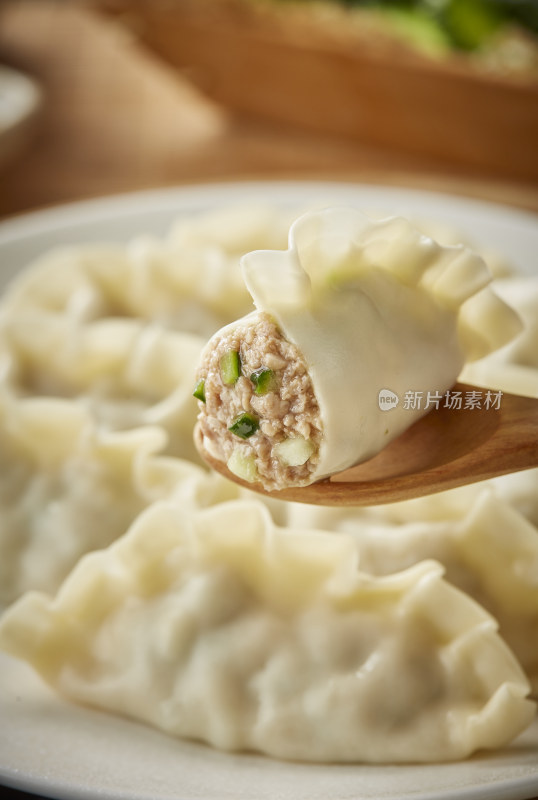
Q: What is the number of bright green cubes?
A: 4